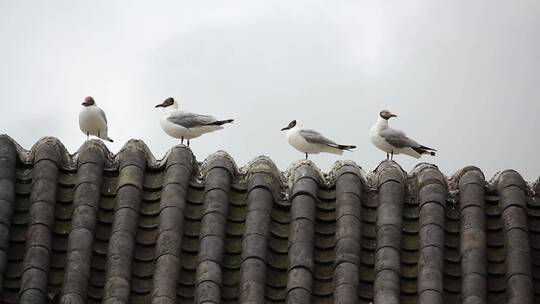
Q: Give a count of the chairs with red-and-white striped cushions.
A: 0